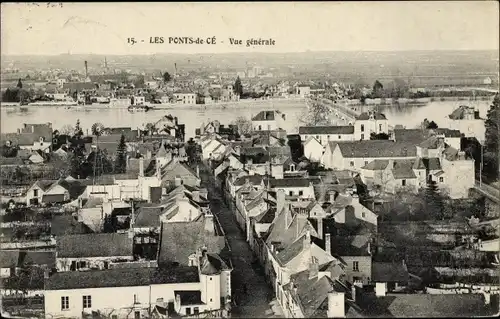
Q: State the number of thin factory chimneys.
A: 2